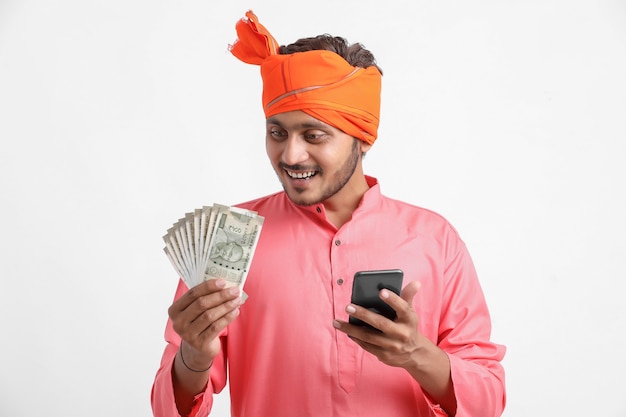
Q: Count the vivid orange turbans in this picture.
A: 1